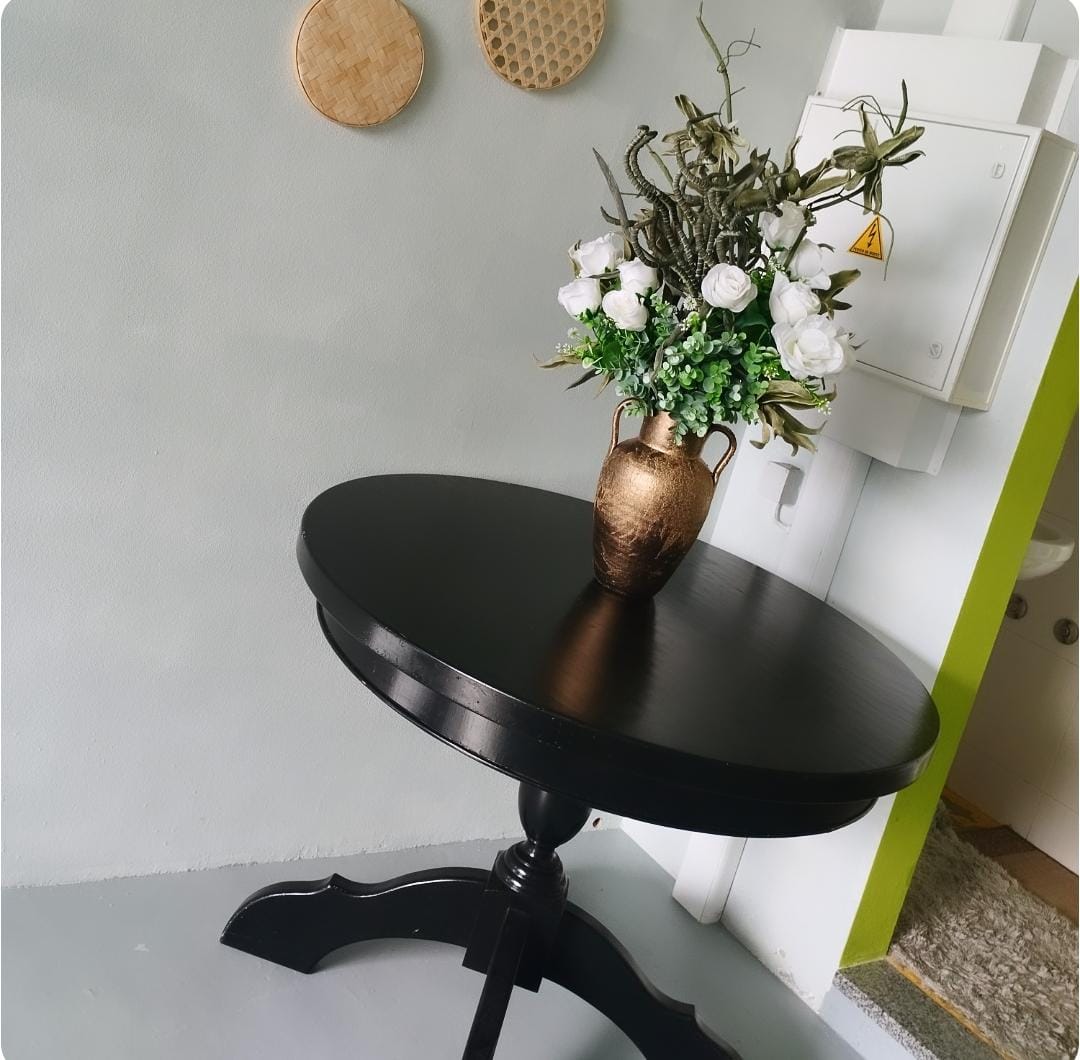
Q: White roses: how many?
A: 9